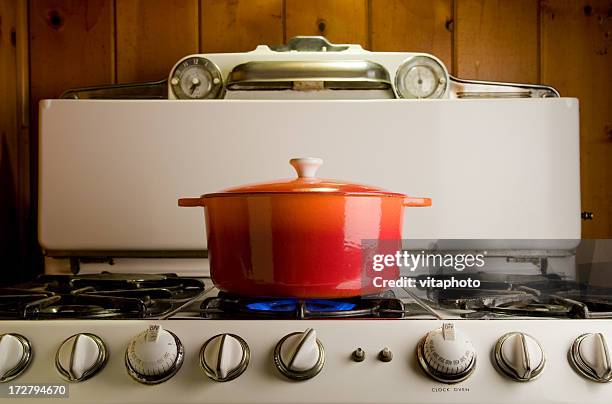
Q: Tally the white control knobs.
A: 8